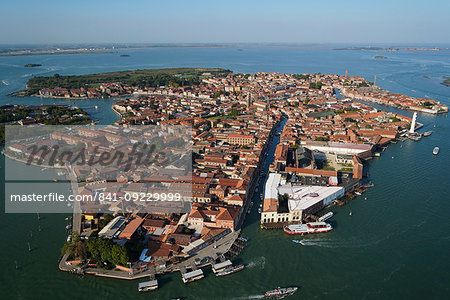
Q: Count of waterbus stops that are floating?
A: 3